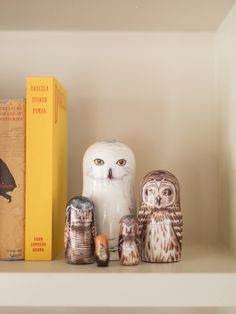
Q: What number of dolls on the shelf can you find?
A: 5